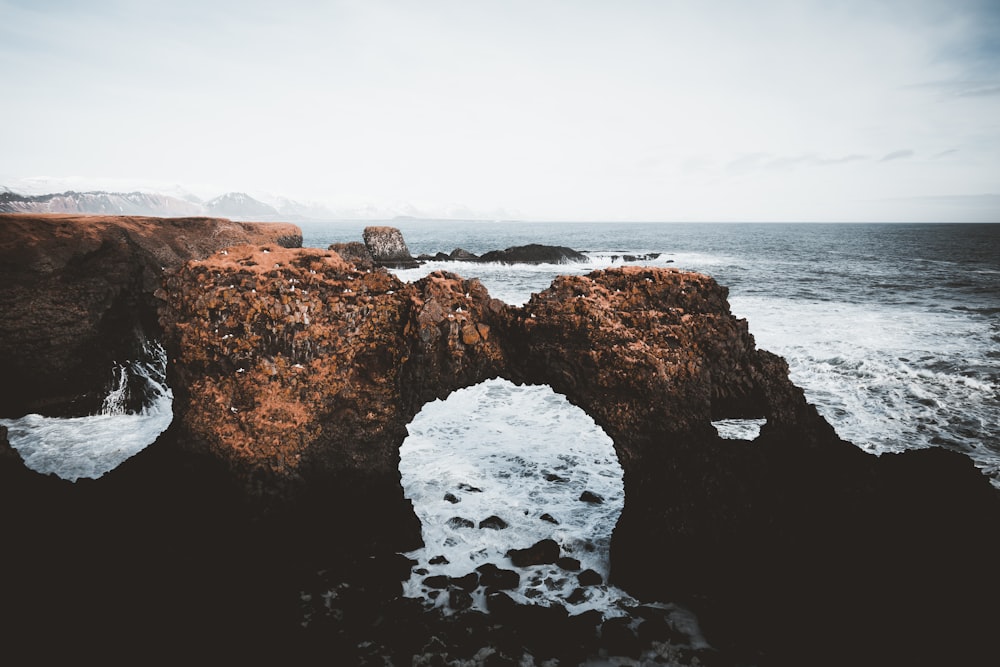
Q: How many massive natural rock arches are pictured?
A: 1